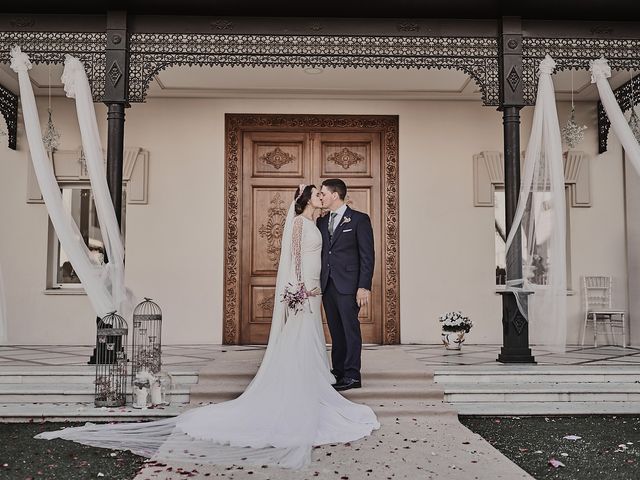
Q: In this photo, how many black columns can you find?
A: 2